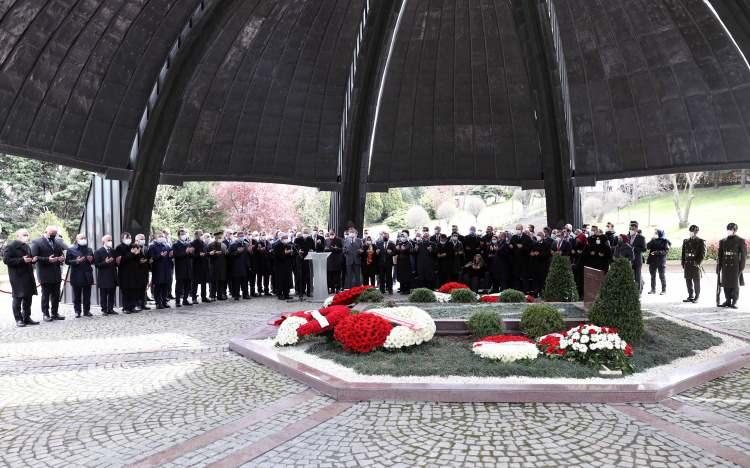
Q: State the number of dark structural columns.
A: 3